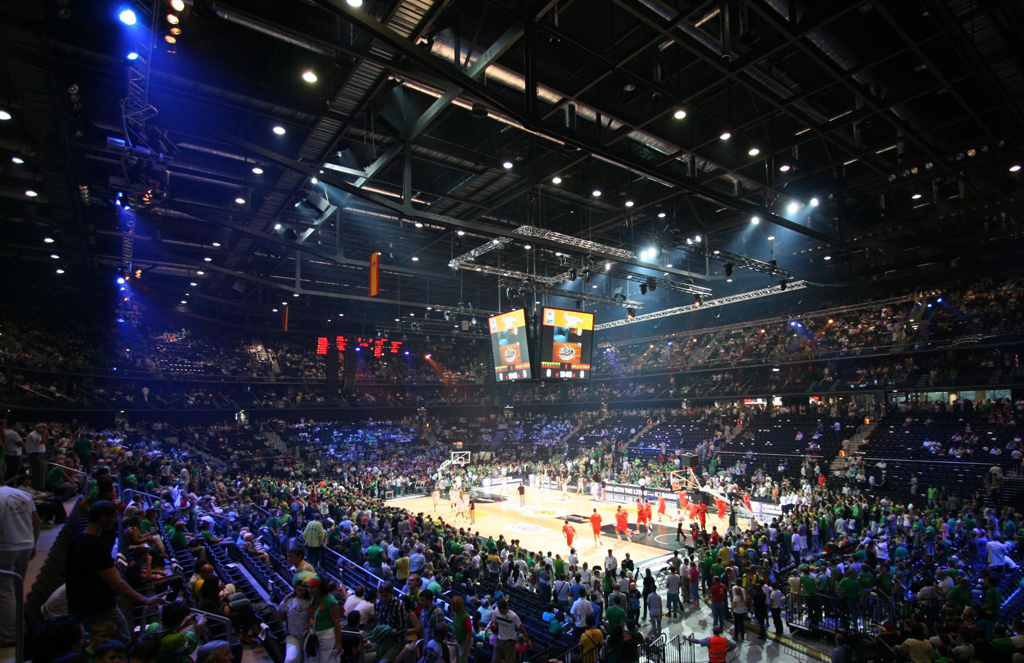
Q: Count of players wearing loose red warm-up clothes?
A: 12